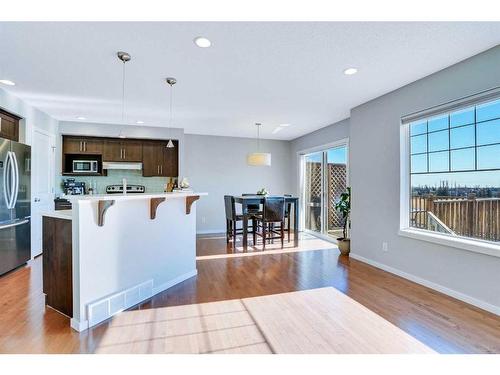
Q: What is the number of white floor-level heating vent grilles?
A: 1